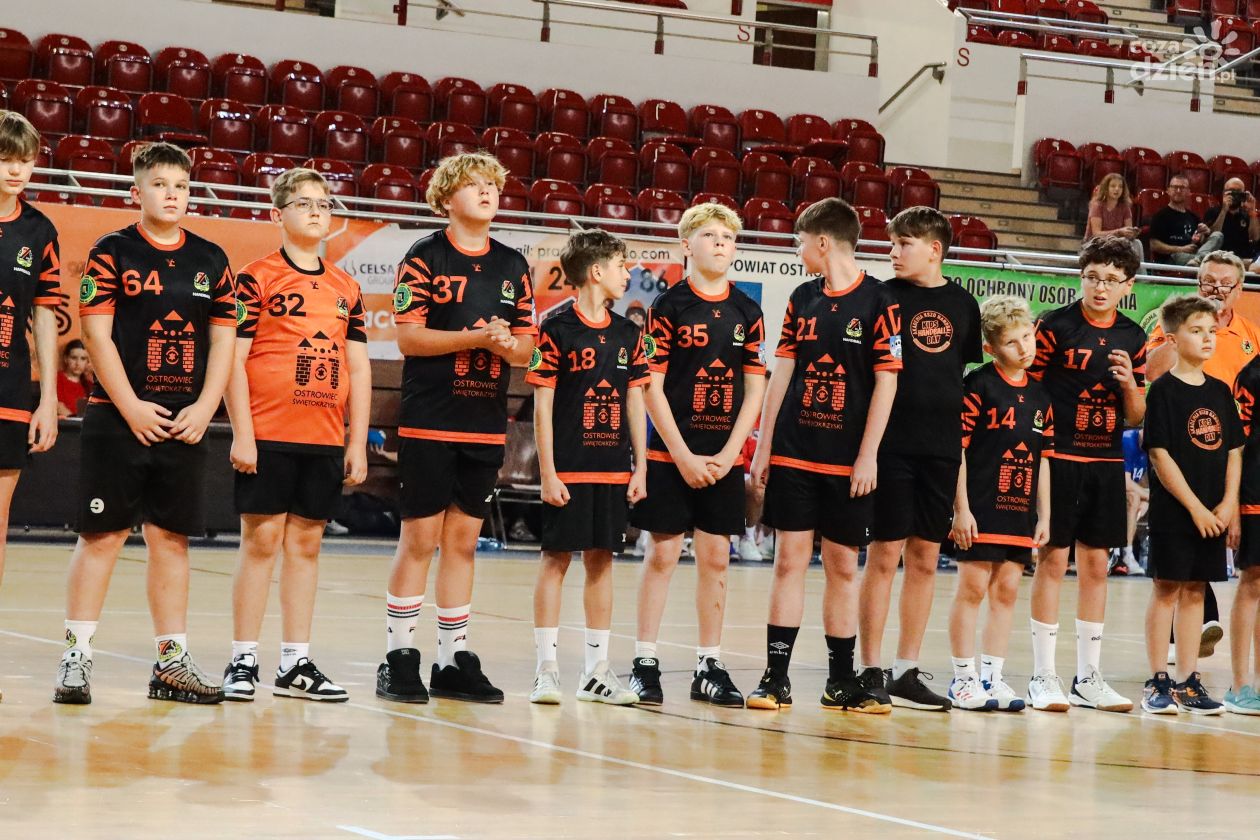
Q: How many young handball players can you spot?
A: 12